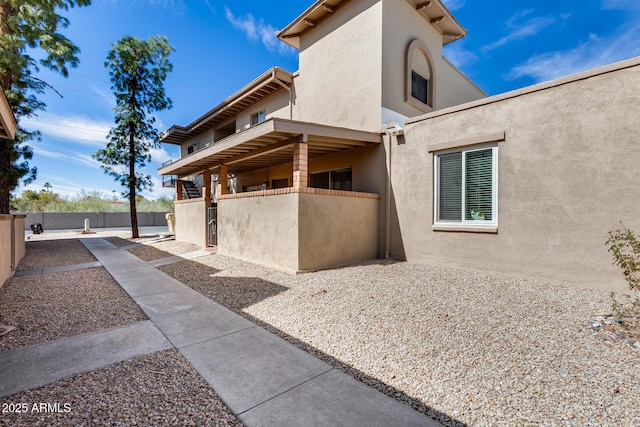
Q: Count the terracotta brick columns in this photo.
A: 4